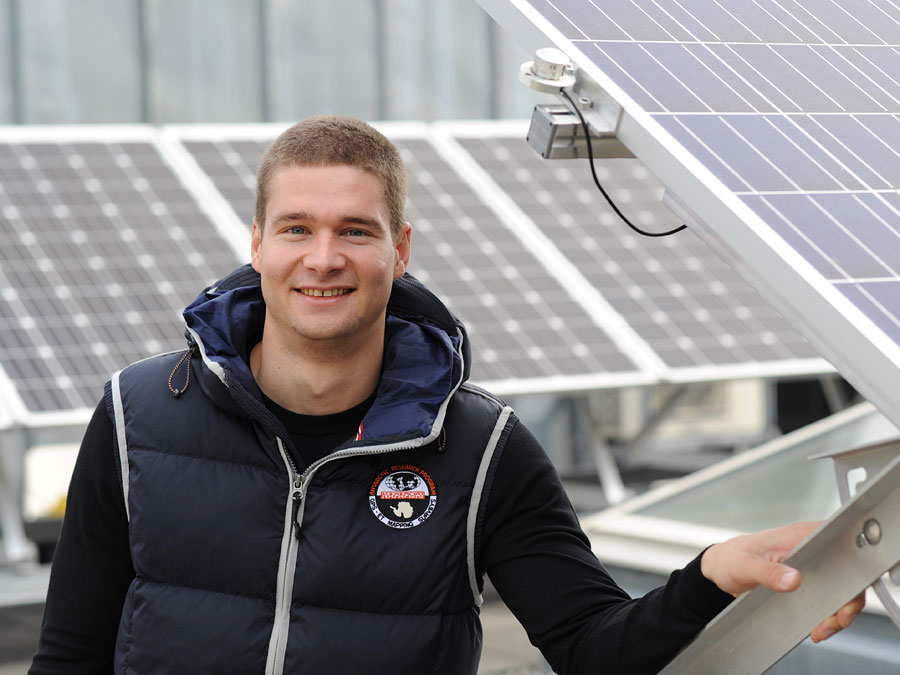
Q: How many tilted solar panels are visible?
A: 4